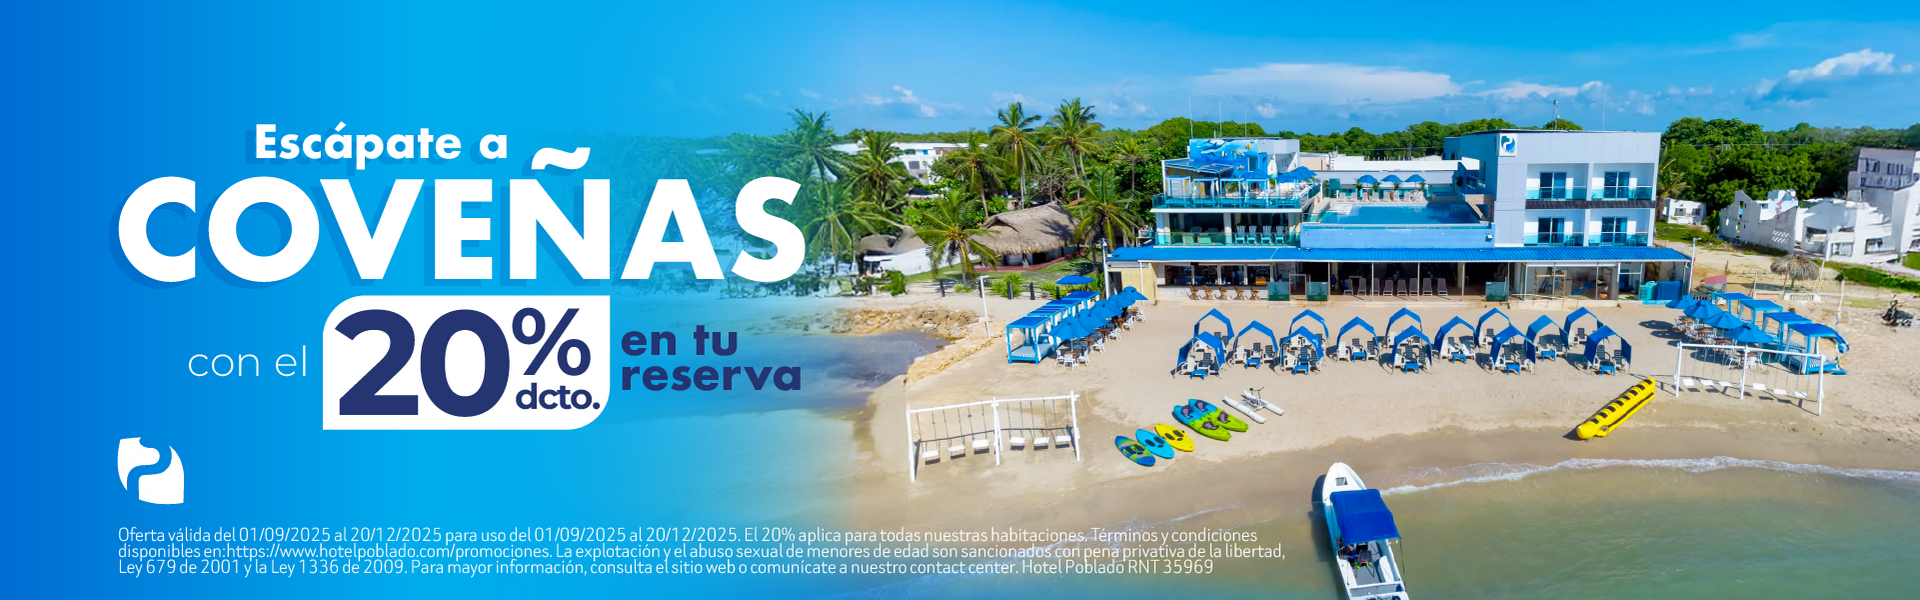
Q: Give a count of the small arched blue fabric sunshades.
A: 14